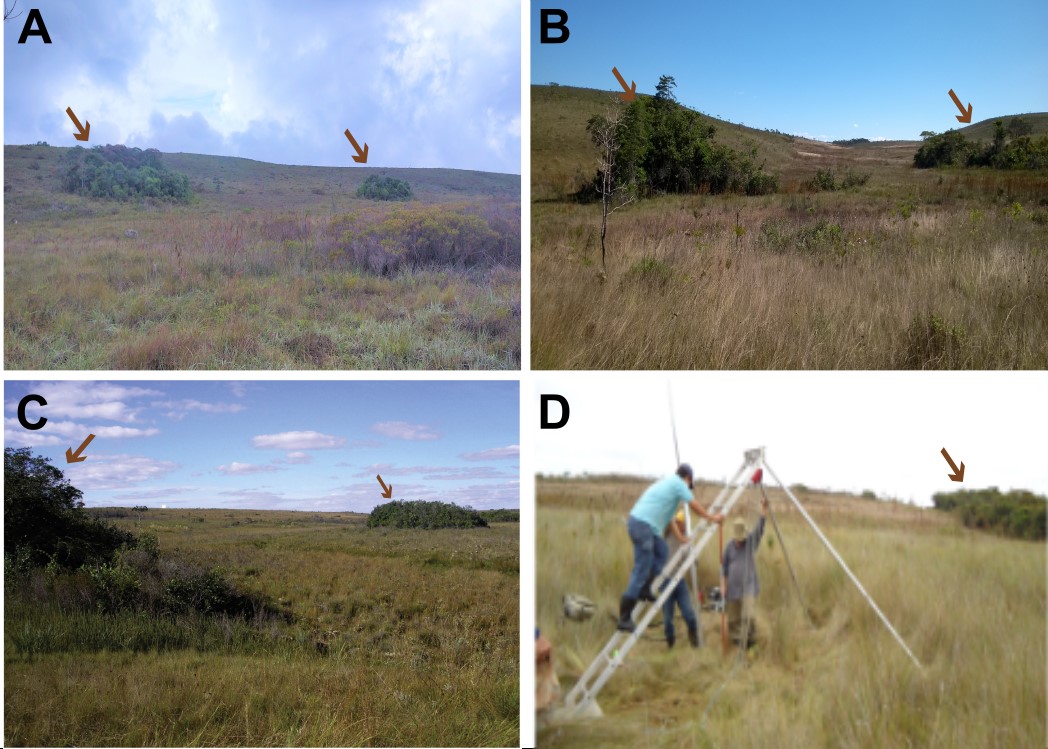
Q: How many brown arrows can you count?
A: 7